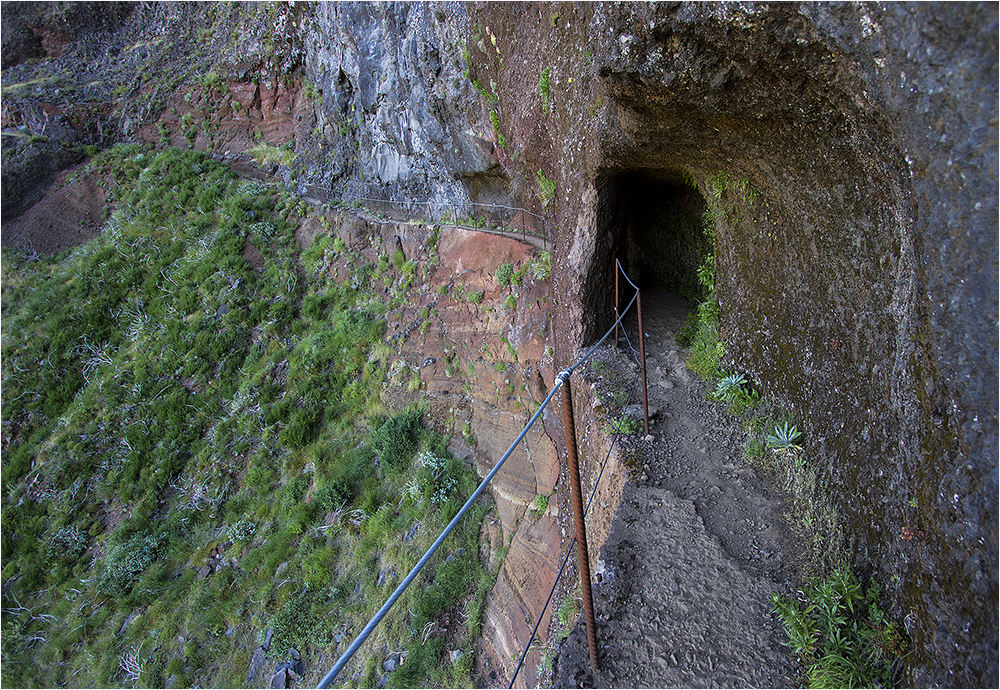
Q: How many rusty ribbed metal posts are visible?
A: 3